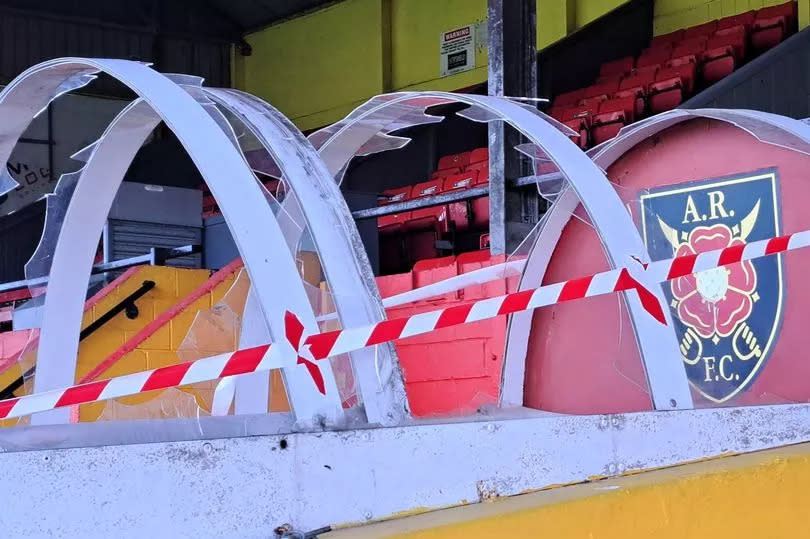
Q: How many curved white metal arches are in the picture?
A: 4